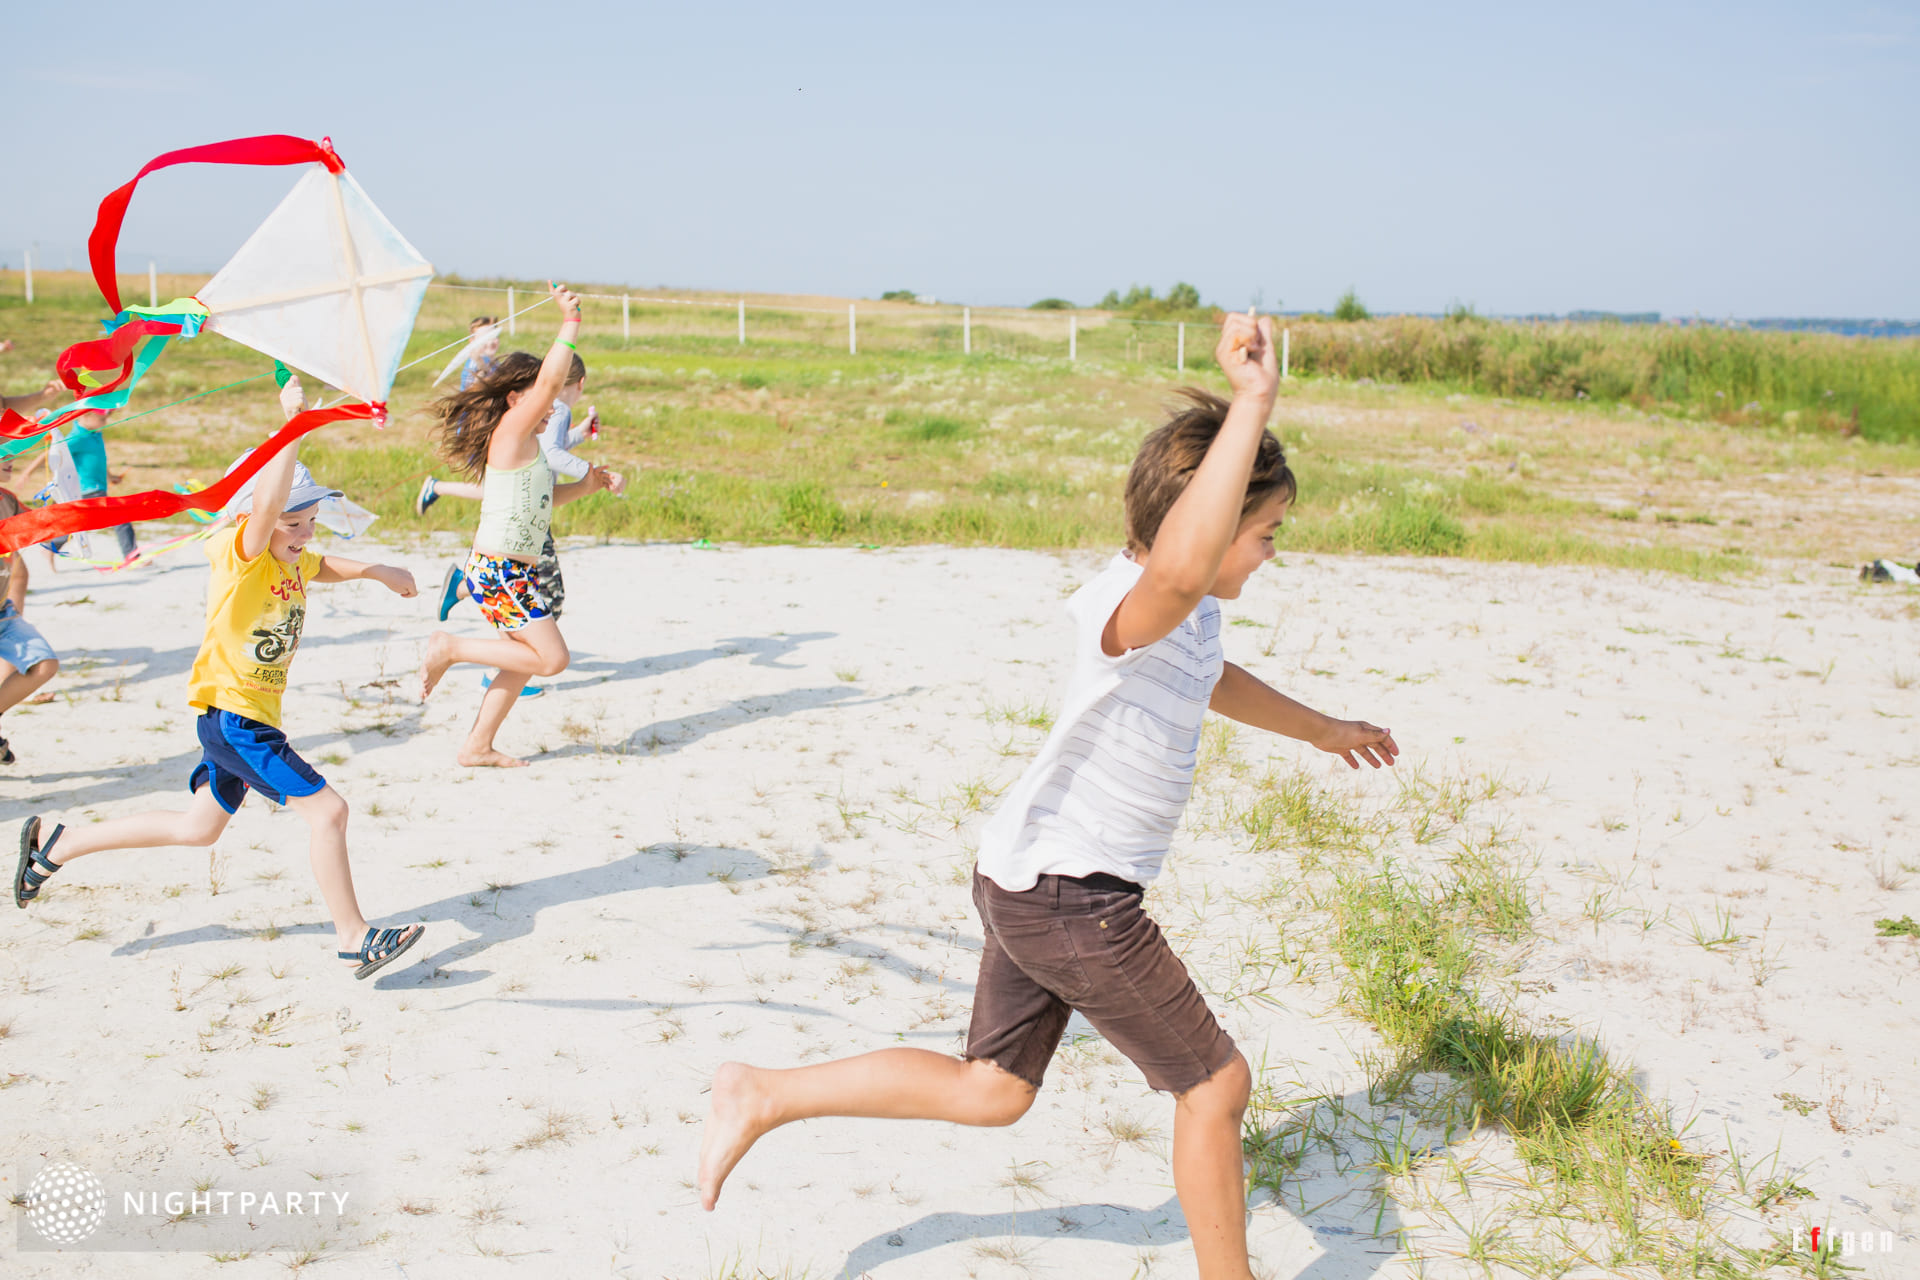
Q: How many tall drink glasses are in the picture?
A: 0